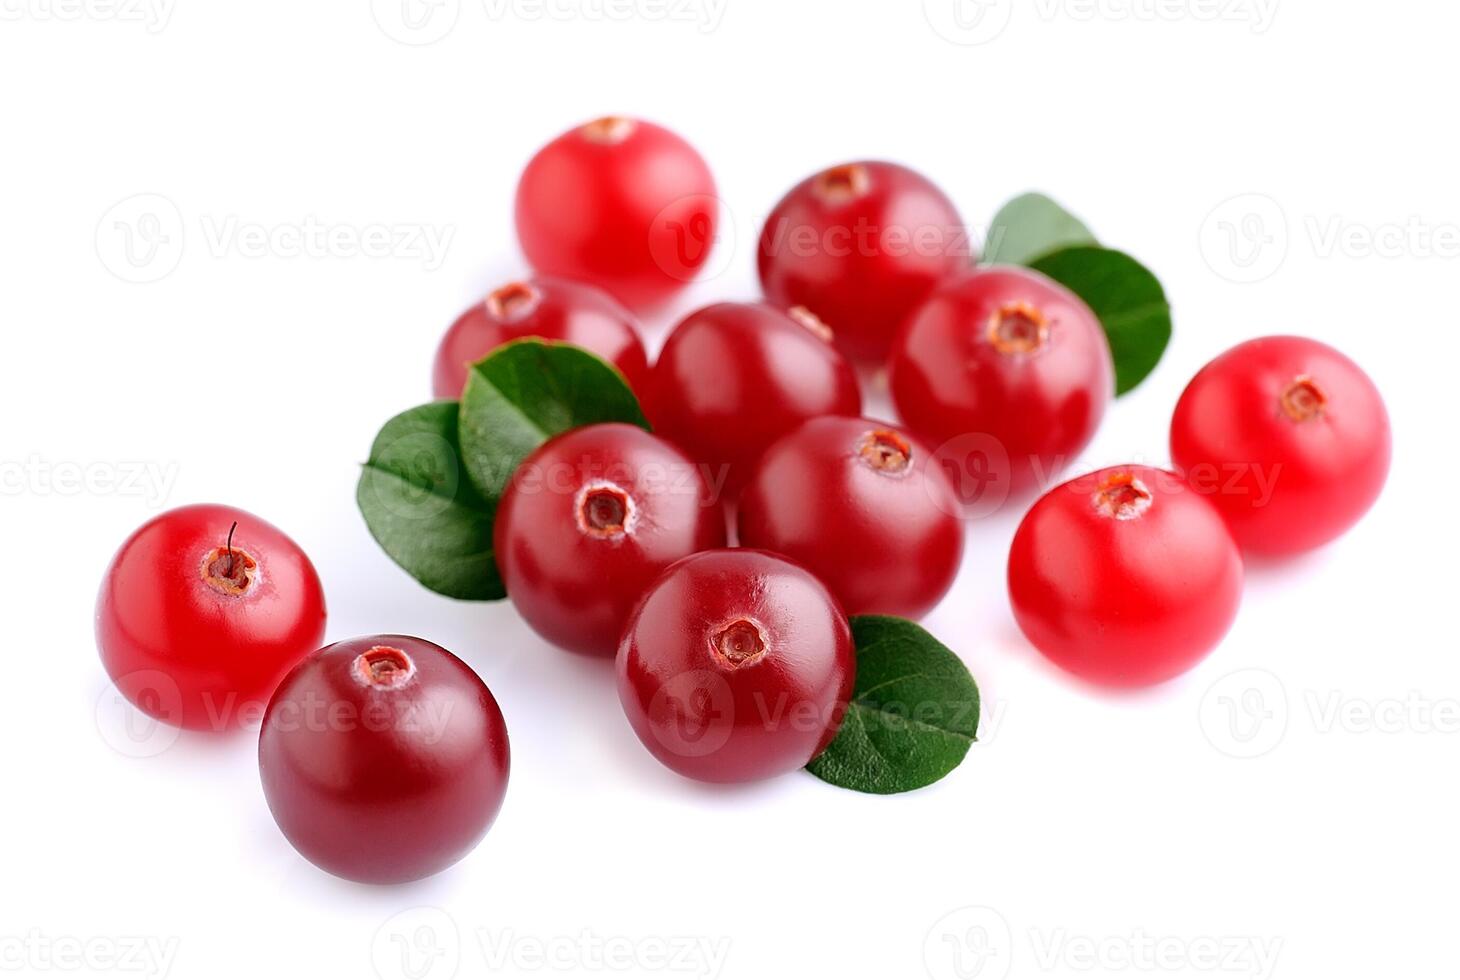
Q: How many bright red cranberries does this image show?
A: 4